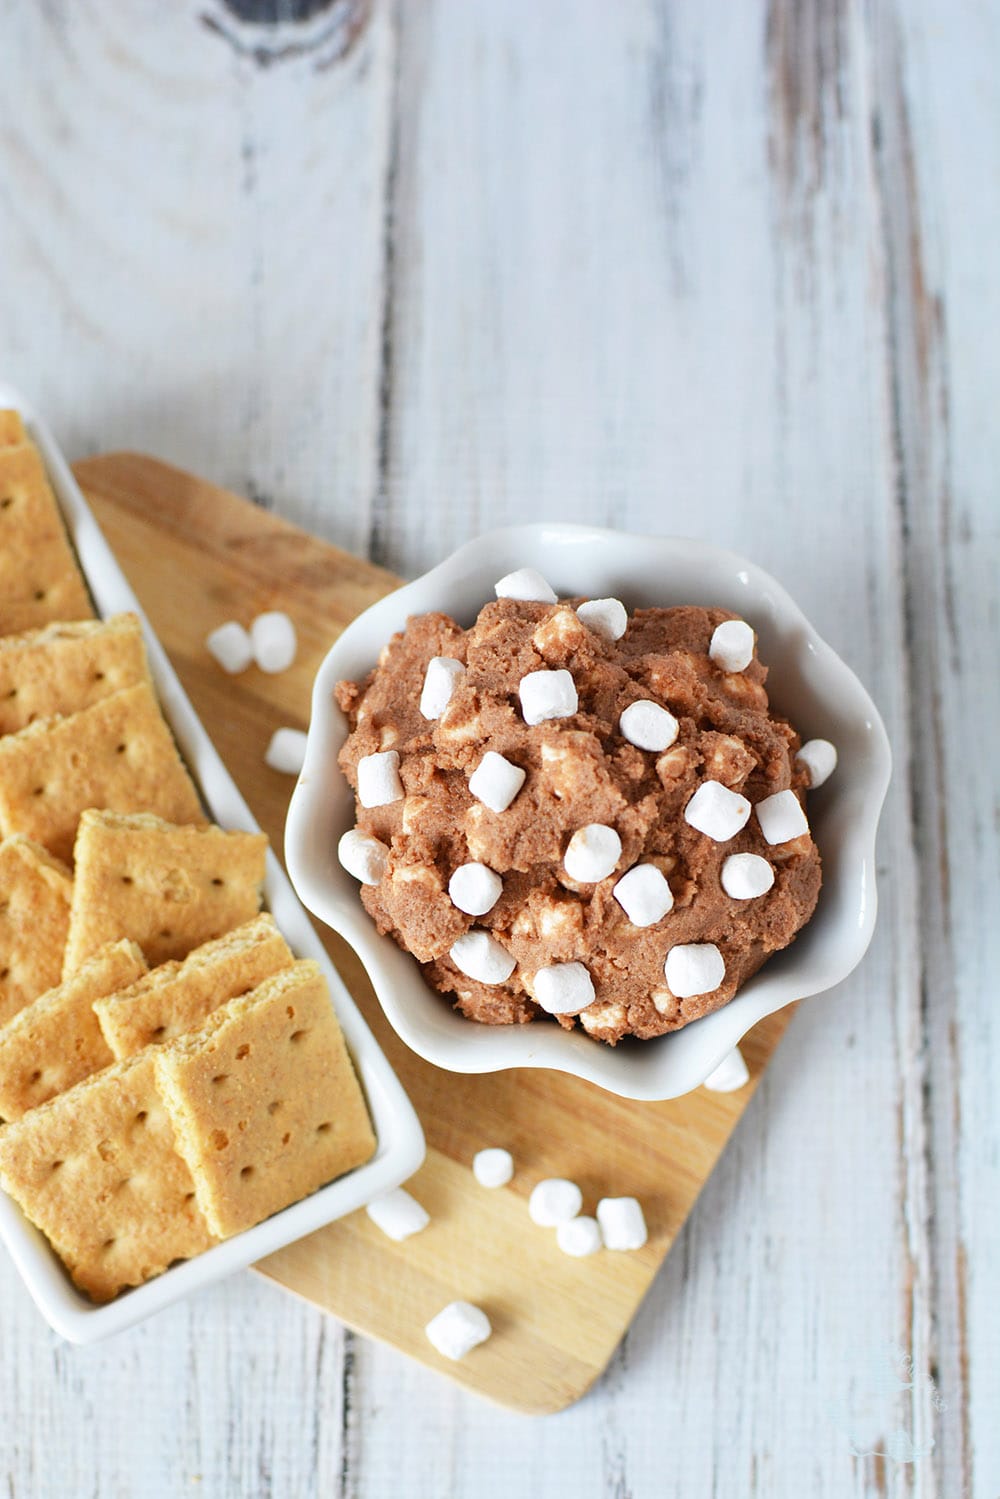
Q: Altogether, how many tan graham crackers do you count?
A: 10